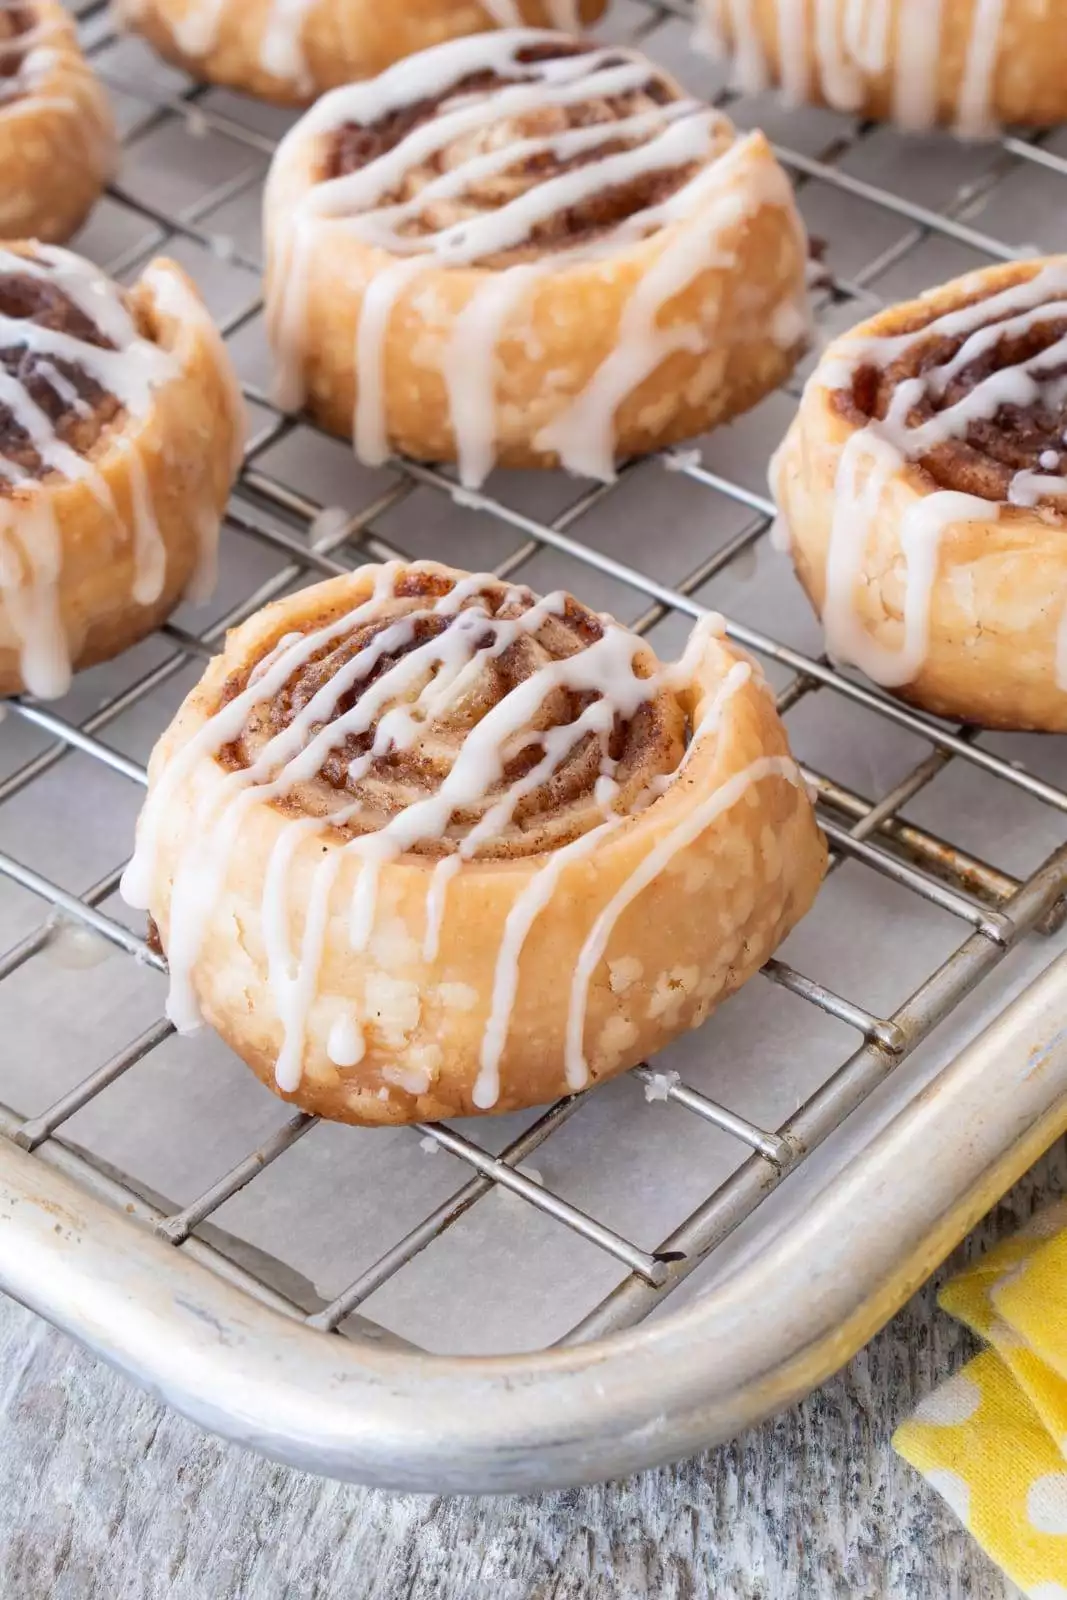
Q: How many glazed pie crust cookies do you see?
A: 7